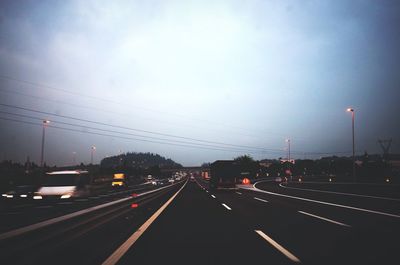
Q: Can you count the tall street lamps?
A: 4